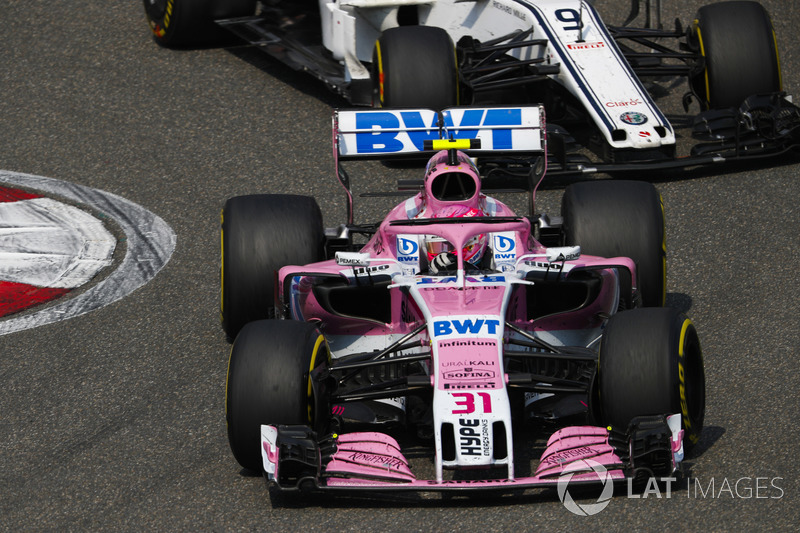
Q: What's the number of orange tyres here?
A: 0